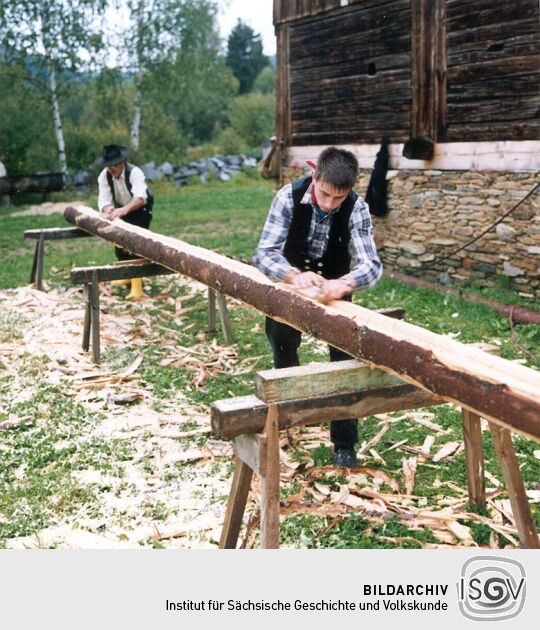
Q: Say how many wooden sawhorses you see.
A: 3